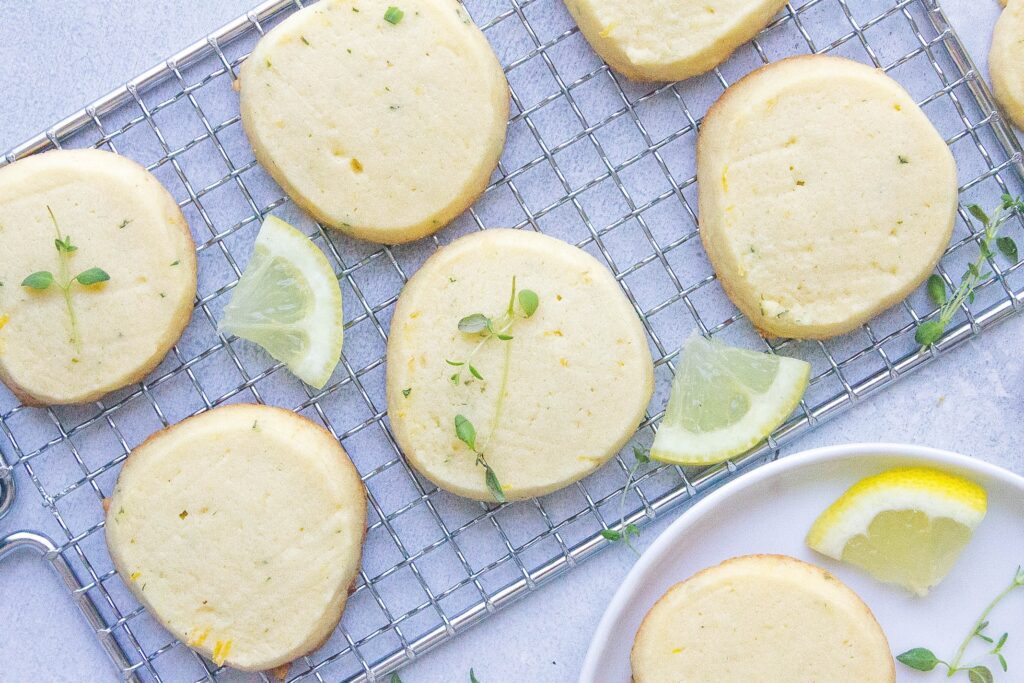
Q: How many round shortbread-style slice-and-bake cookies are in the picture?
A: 8